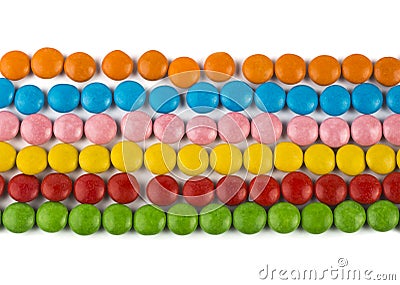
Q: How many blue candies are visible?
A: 13